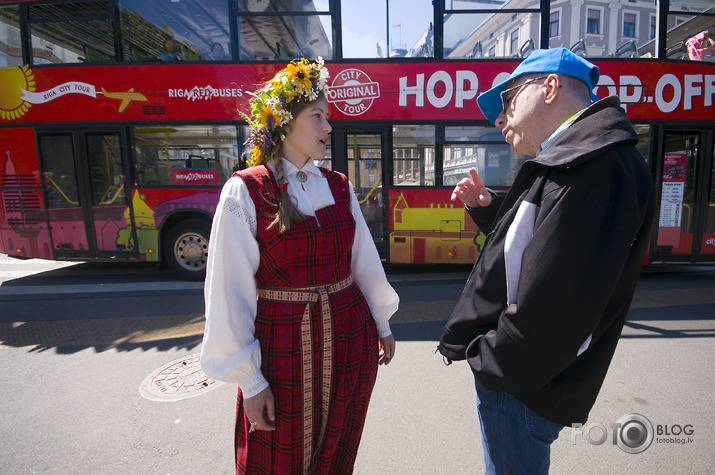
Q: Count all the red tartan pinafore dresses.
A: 1